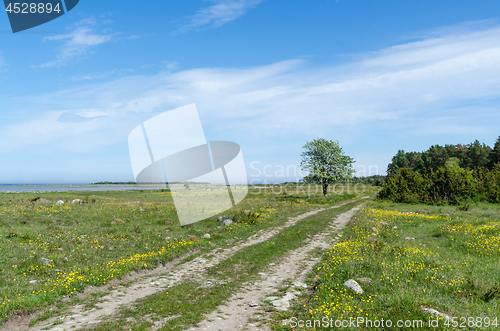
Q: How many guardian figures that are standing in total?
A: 0